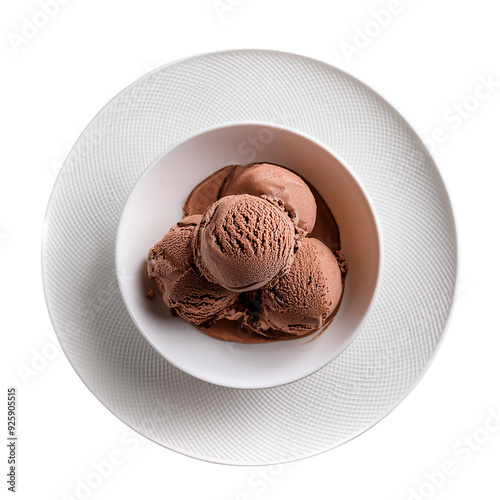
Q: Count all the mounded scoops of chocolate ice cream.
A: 4